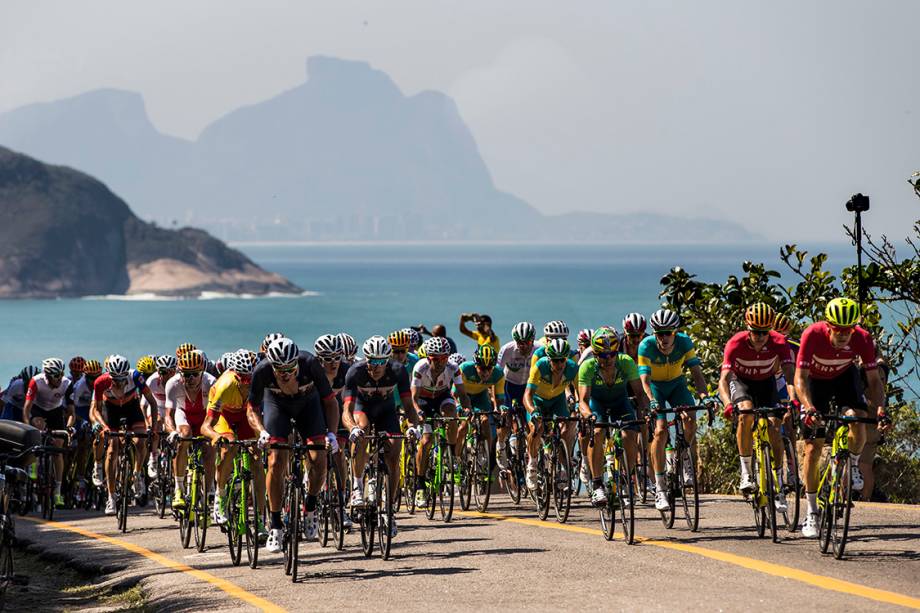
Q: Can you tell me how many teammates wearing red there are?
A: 2